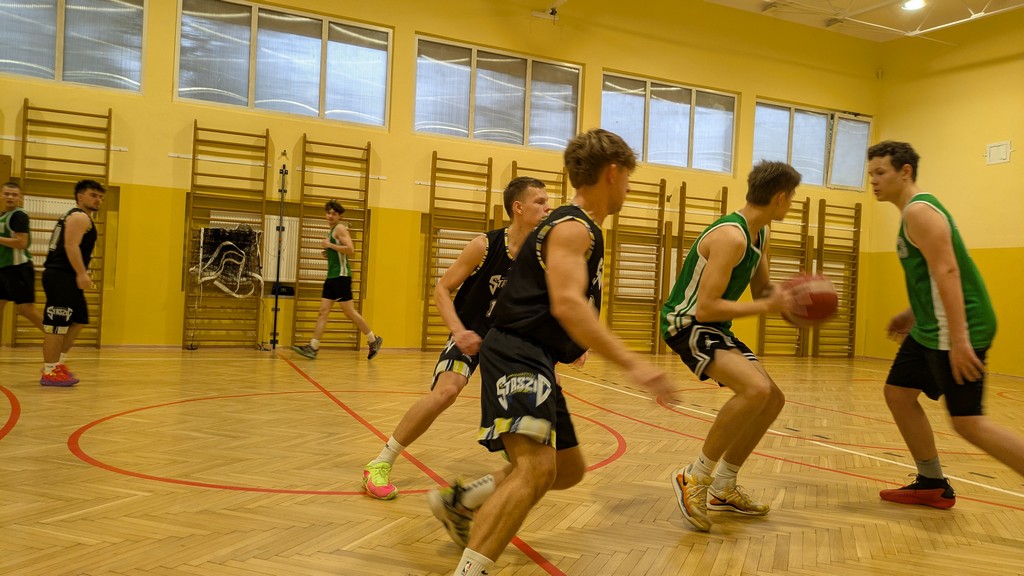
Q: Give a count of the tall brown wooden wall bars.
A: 9